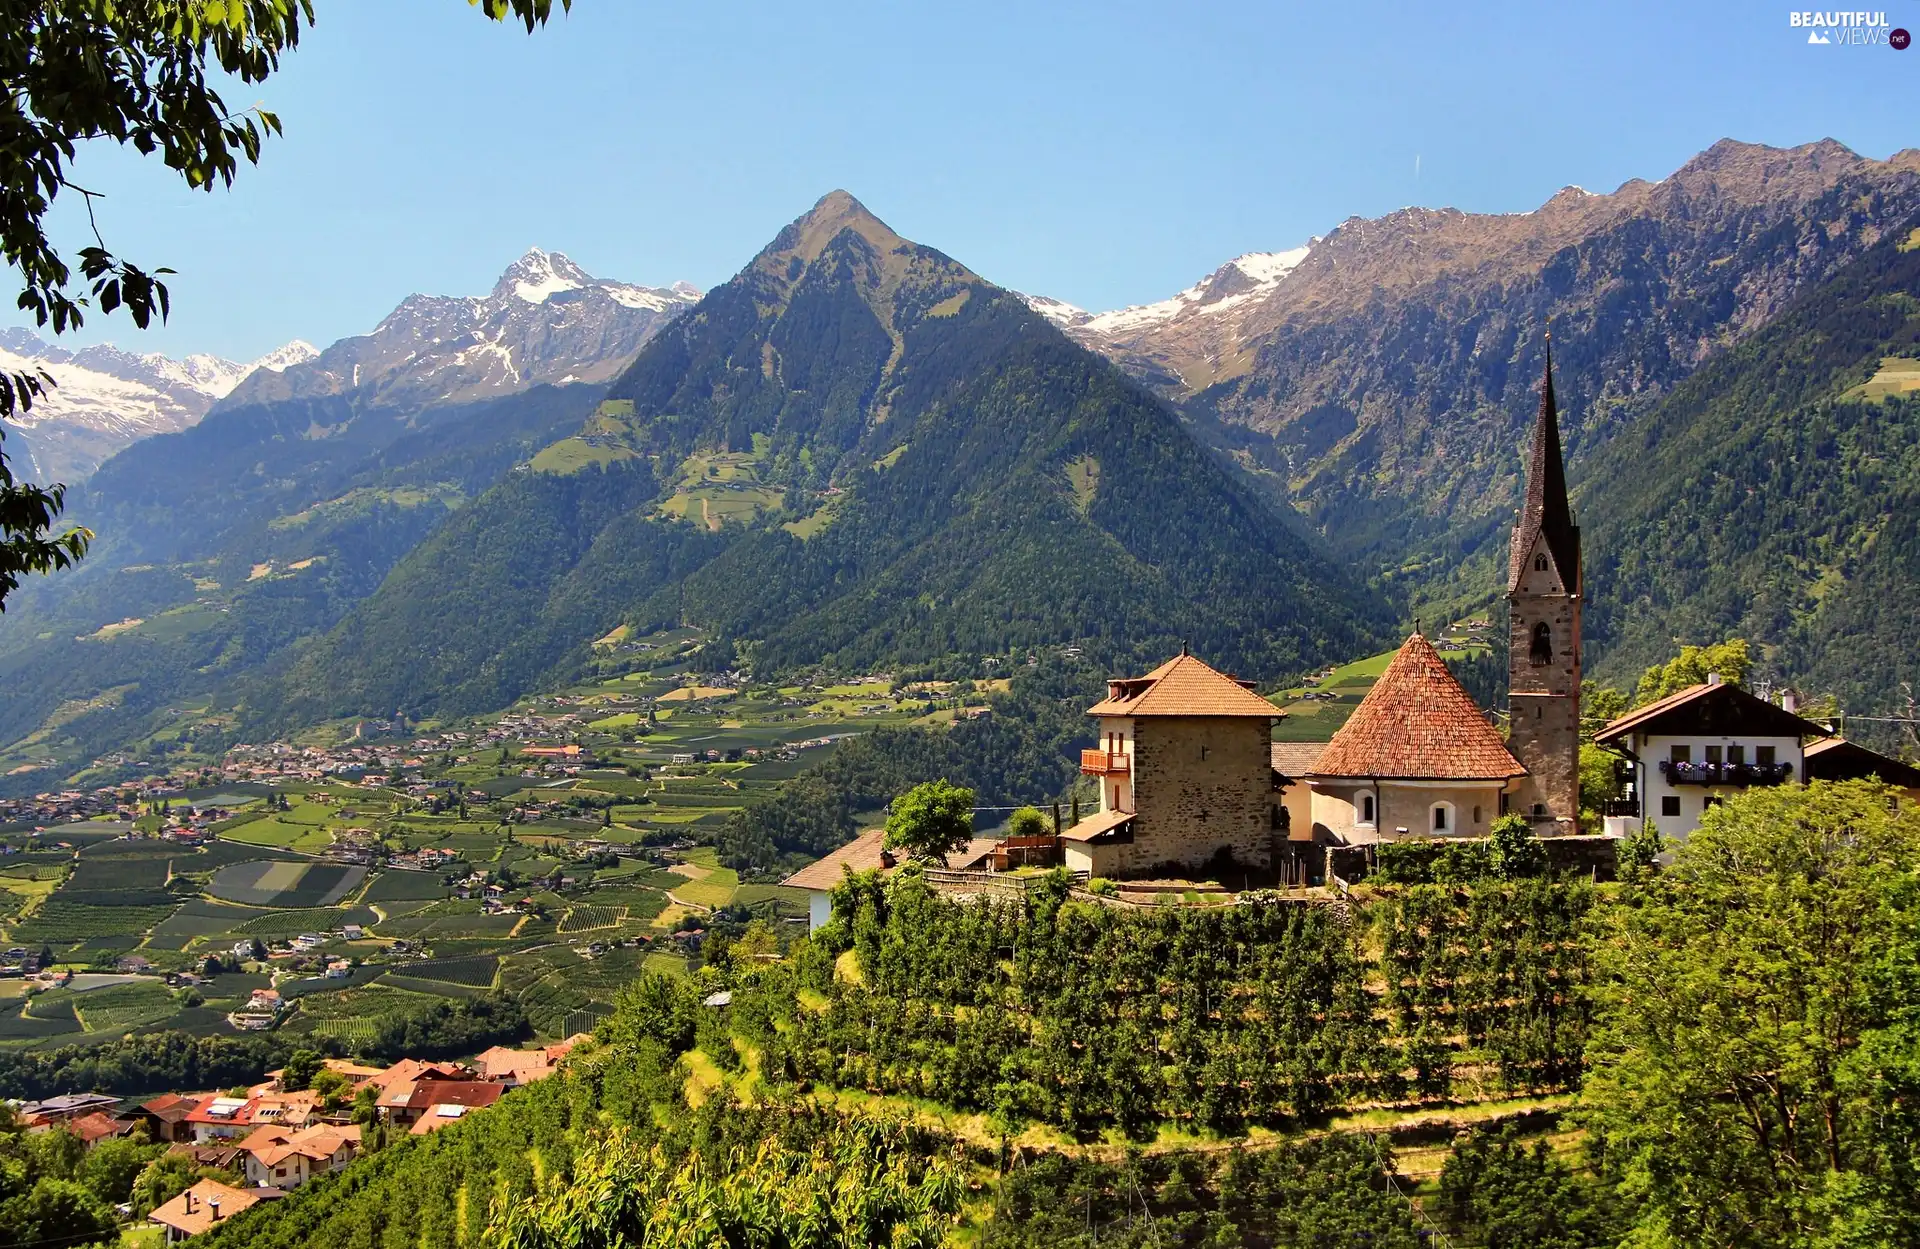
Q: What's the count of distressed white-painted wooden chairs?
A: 0